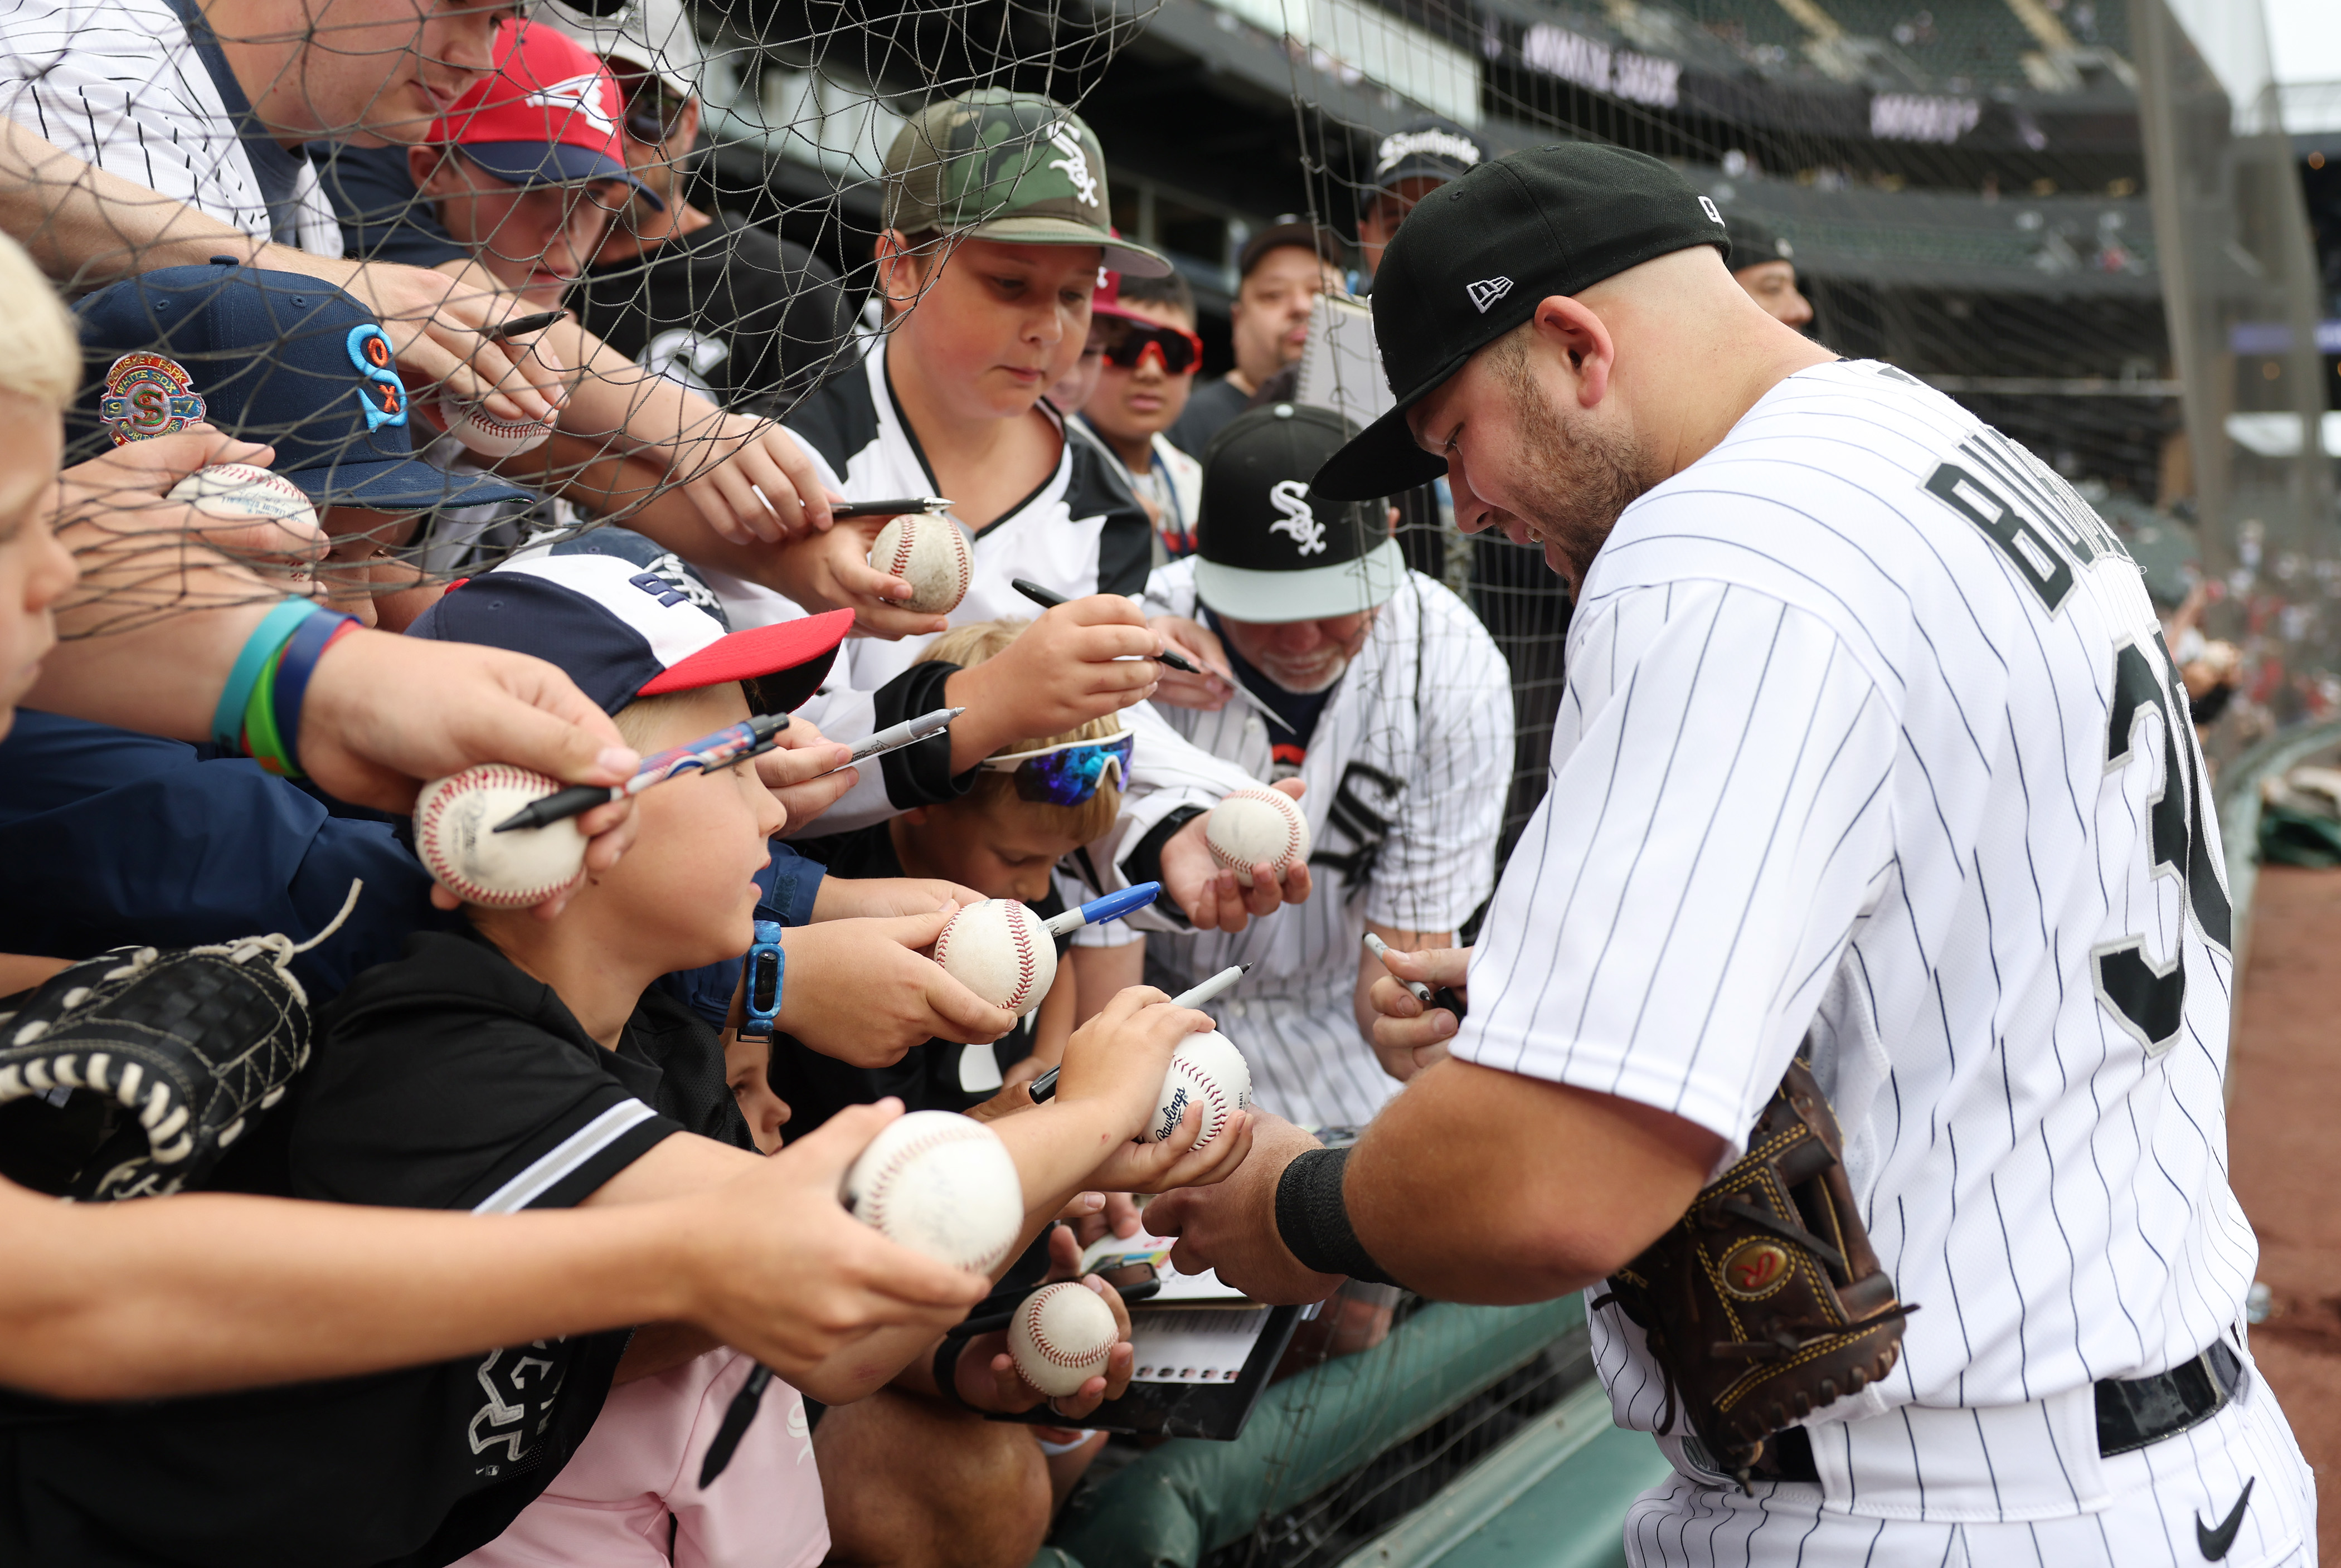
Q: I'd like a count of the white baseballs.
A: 9